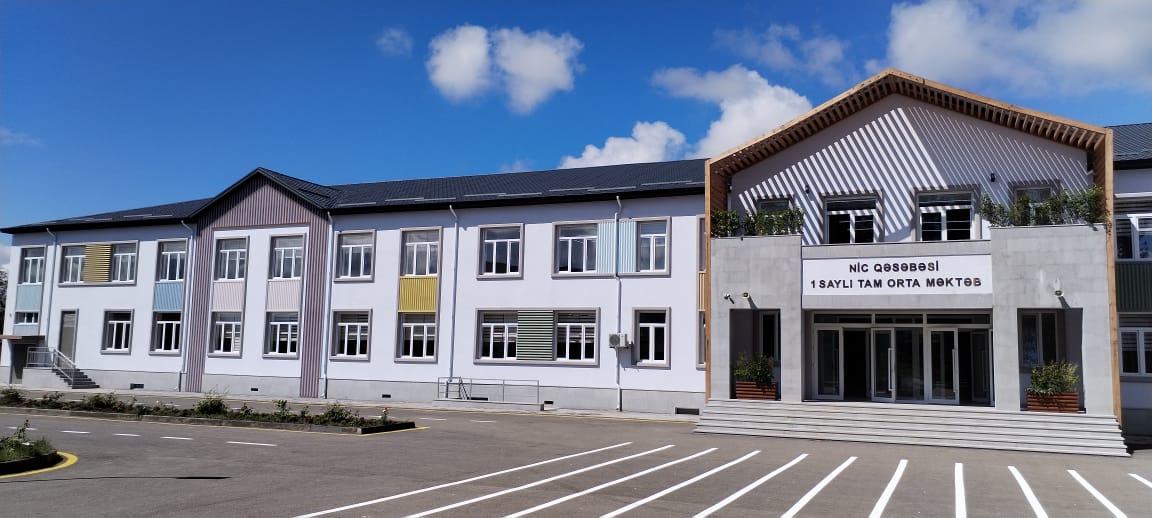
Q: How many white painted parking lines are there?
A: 11